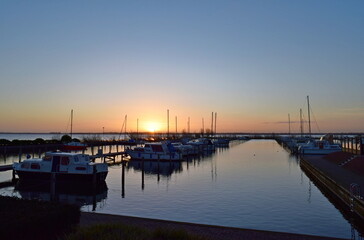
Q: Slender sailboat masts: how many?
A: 12